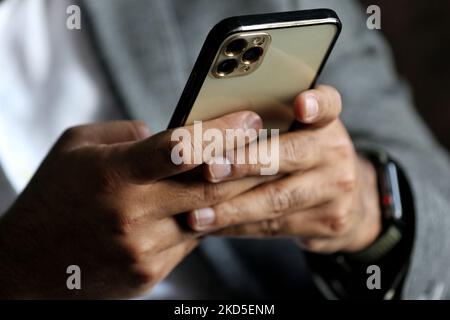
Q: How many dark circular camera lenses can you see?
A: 3